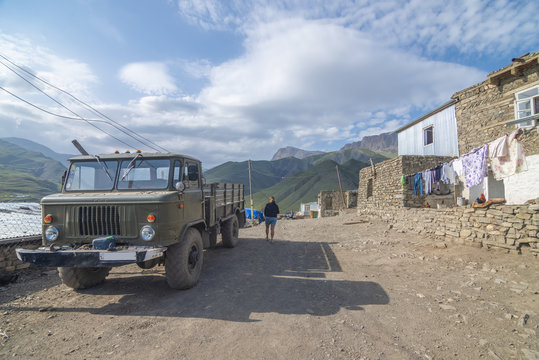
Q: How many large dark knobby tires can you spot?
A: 3